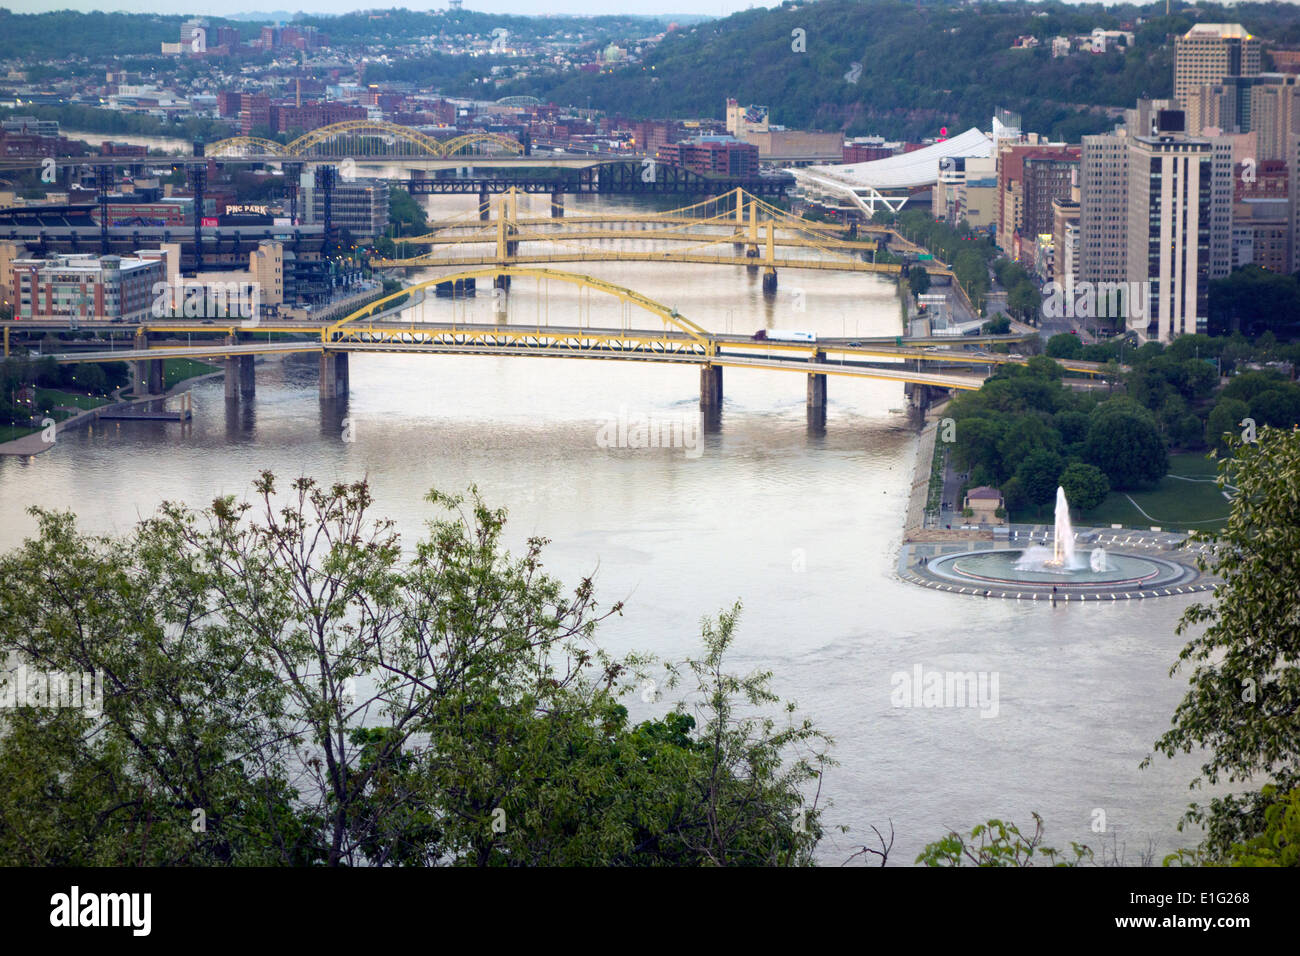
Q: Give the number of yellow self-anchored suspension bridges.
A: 3